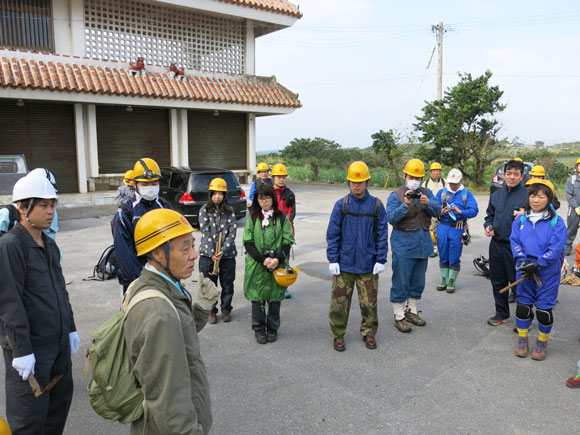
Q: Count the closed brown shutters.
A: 3